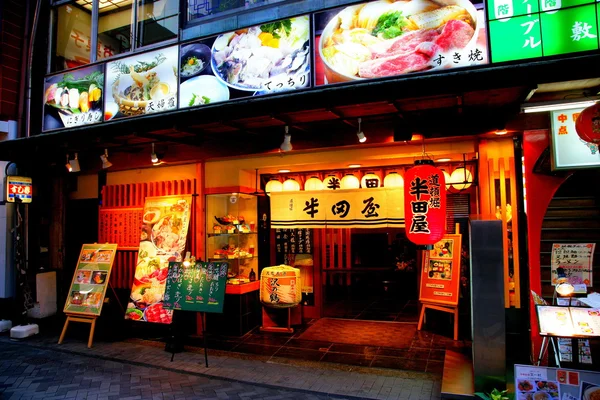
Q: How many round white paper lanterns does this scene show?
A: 9